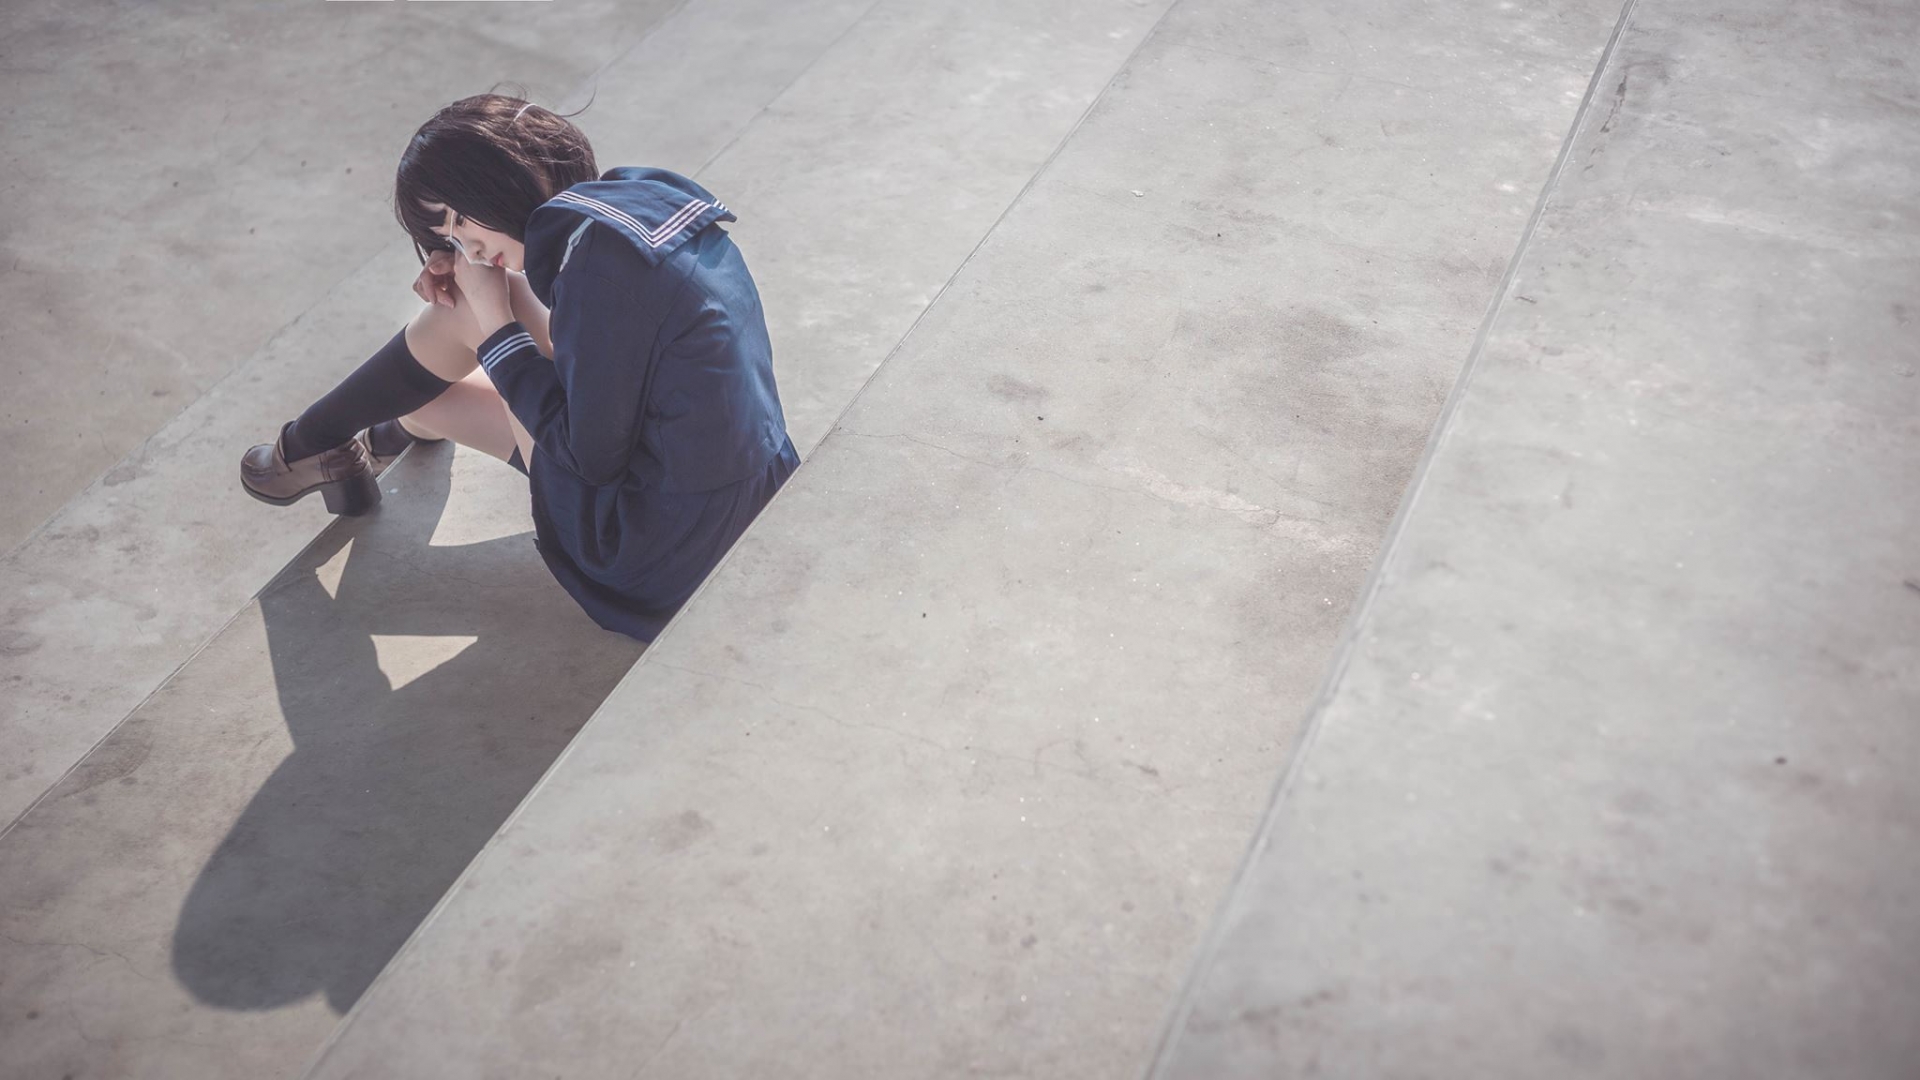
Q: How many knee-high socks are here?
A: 2